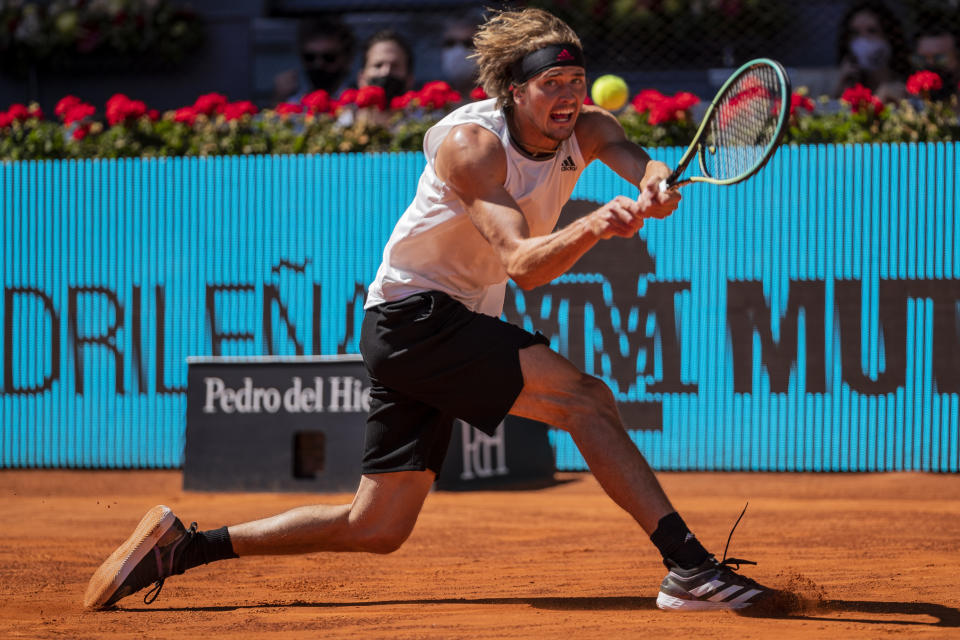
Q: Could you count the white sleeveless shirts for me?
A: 1